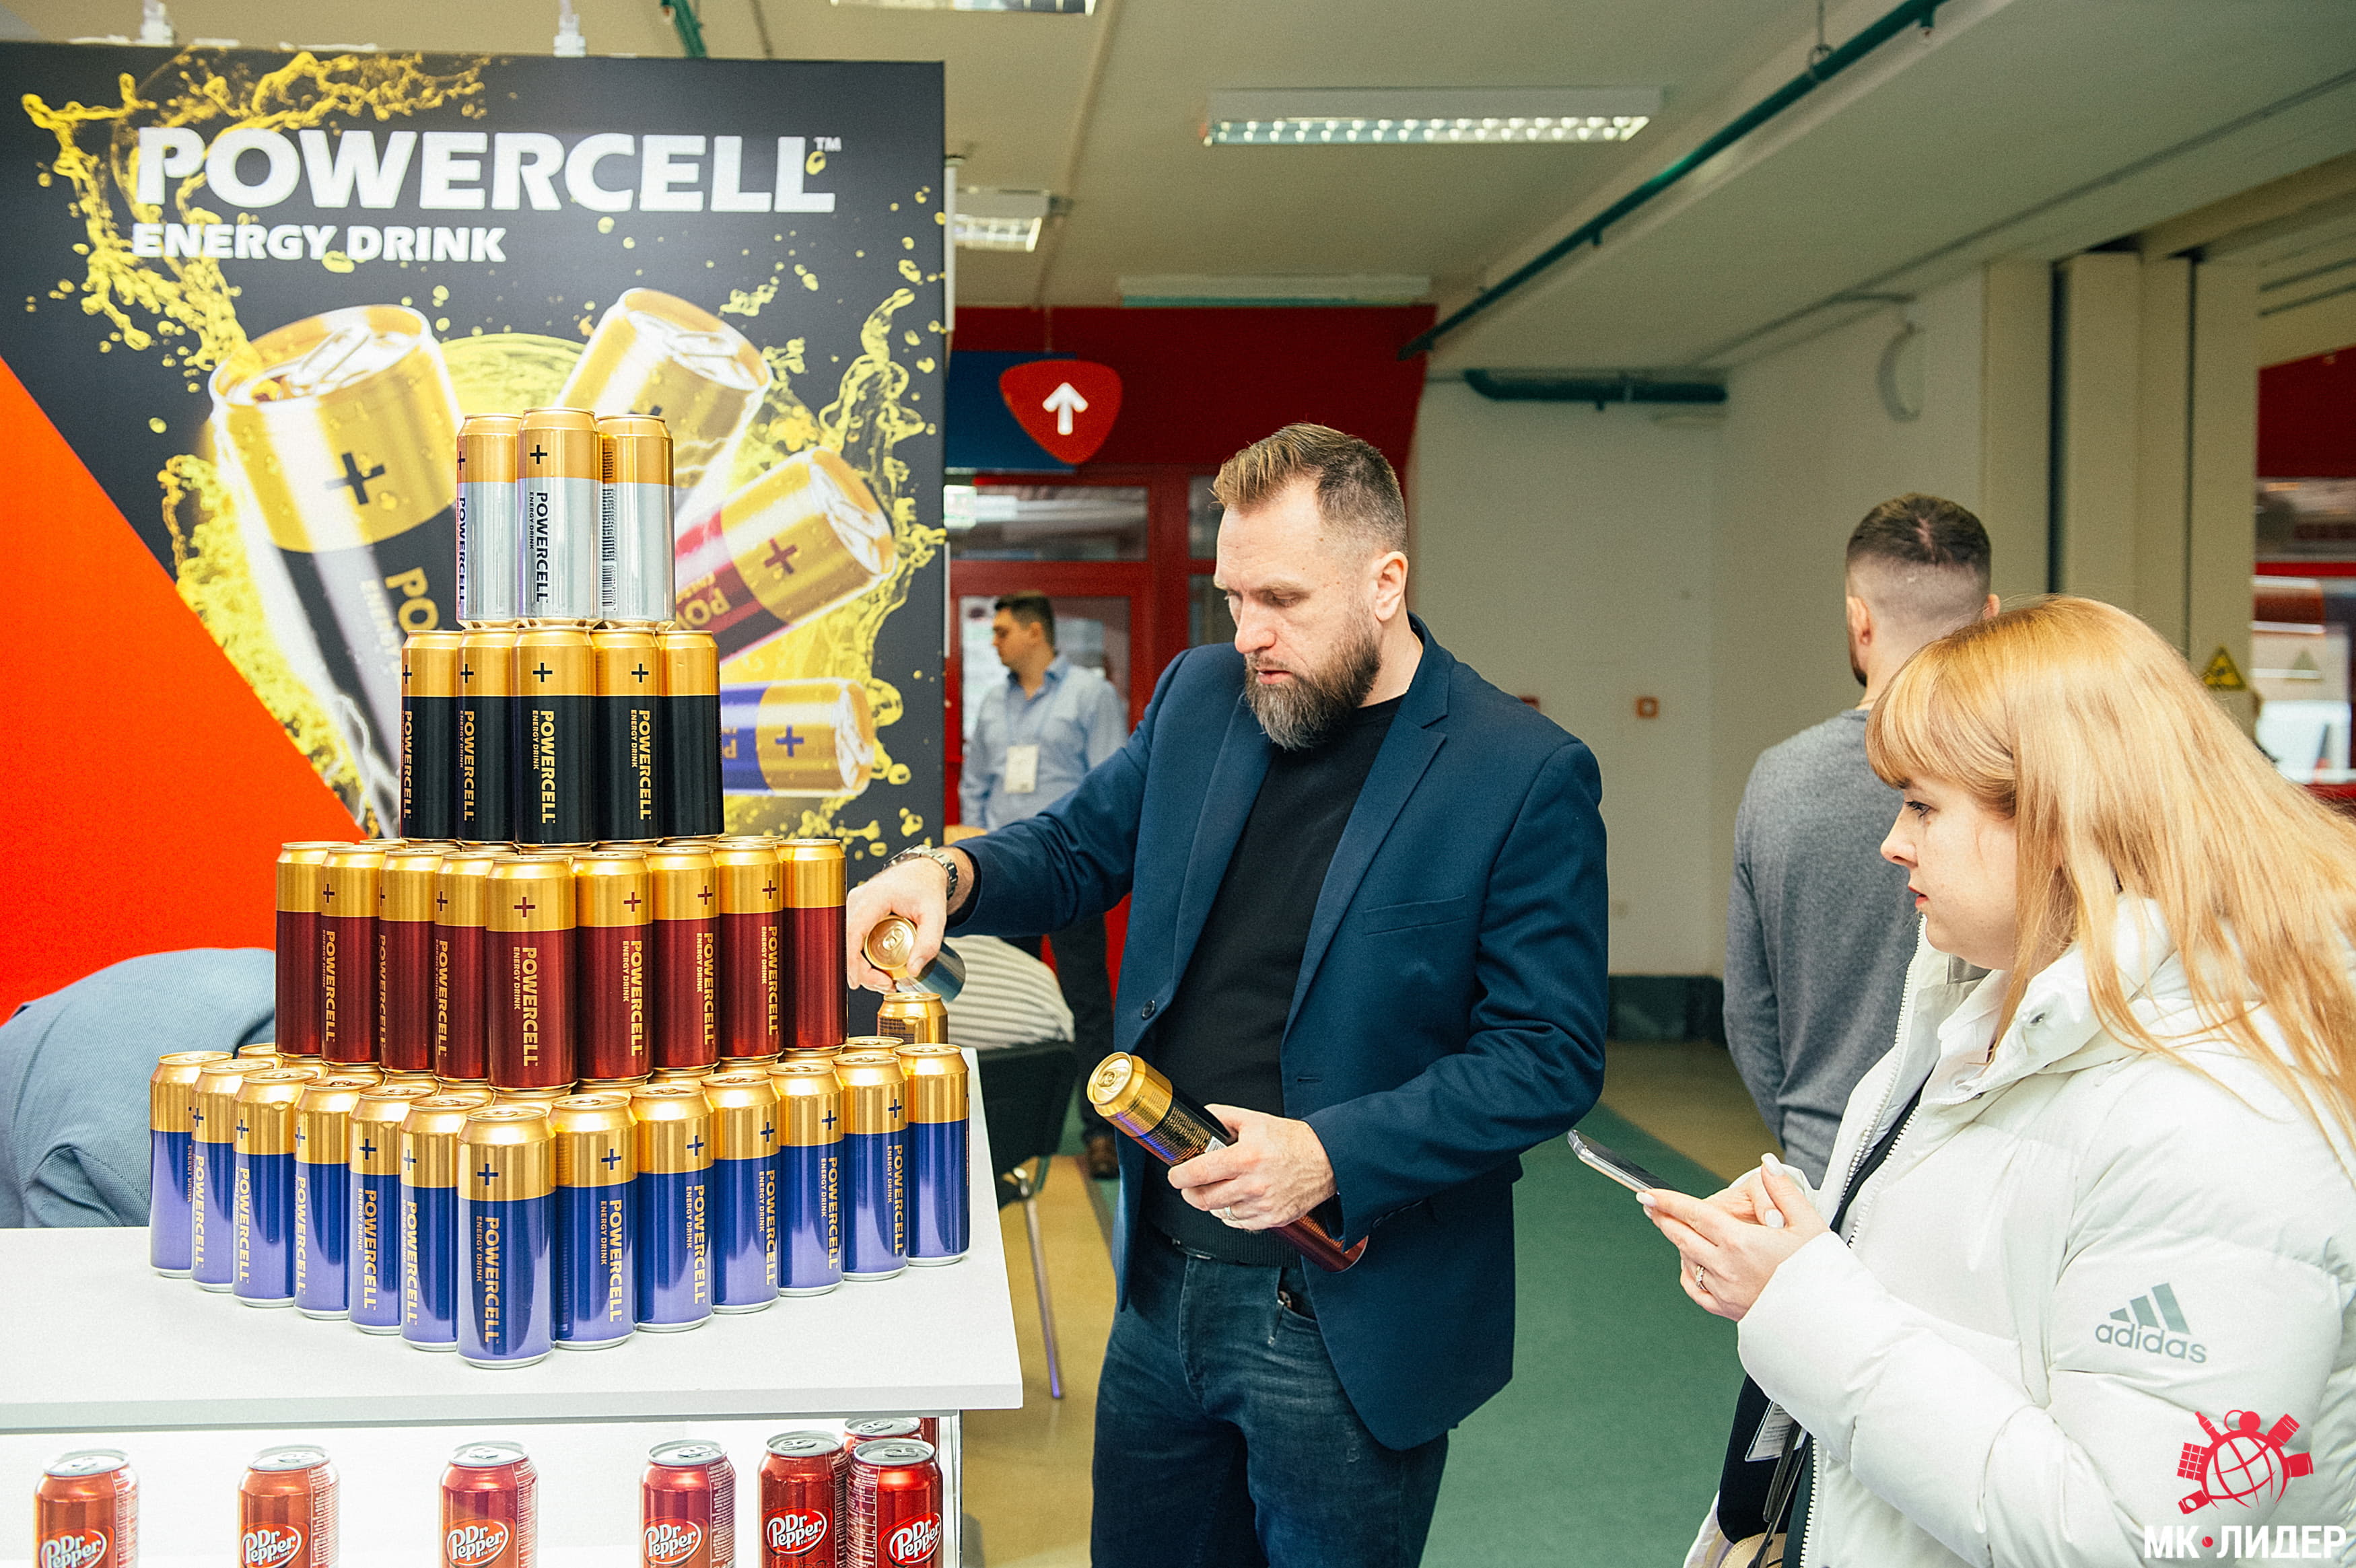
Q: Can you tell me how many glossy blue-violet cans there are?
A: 13